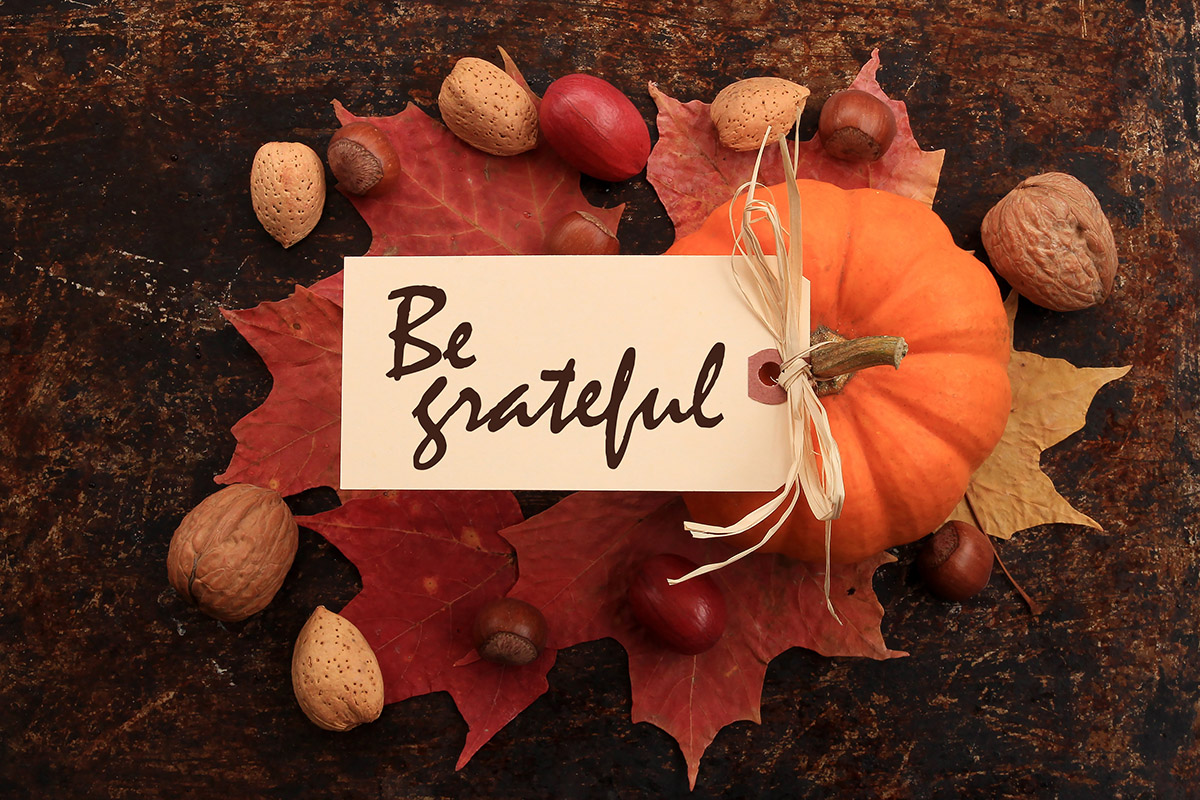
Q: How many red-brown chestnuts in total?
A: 5